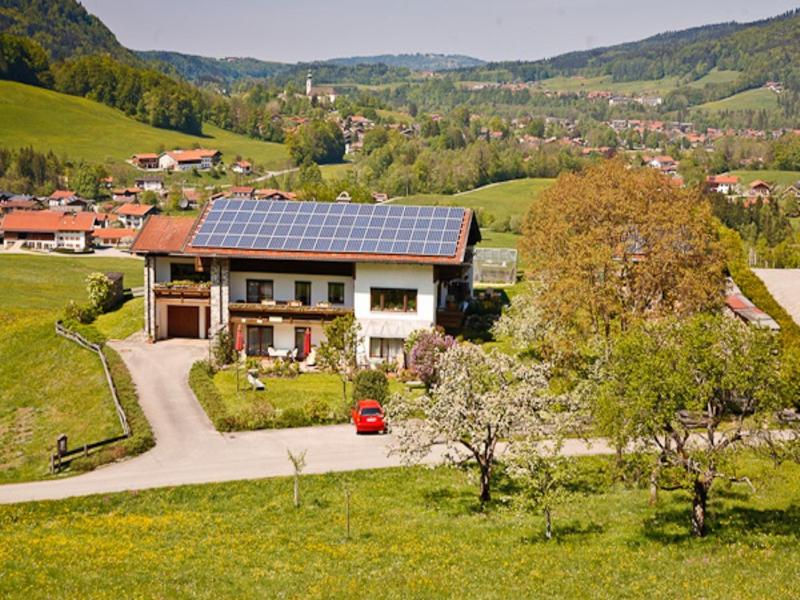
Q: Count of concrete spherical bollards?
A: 0